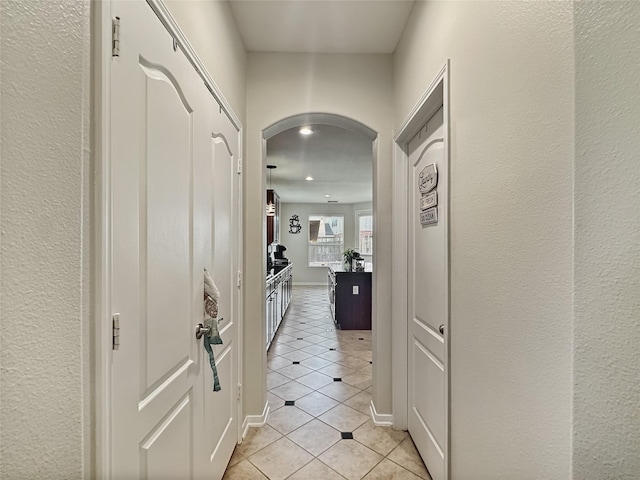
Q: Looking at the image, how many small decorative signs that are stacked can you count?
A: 3